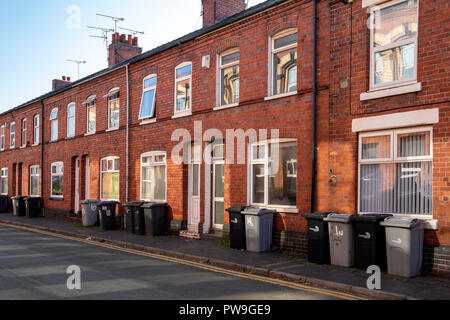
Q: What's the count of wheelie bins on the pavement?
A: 13